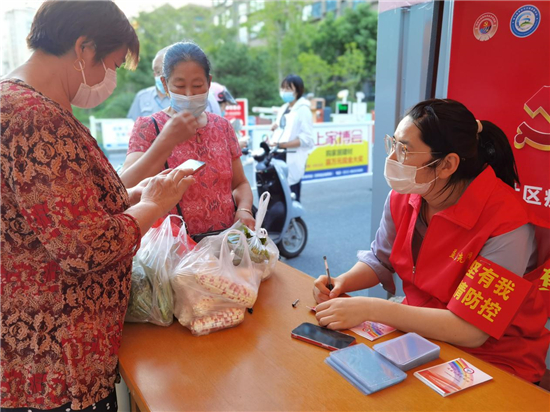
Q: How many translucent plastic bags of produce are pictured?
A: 3